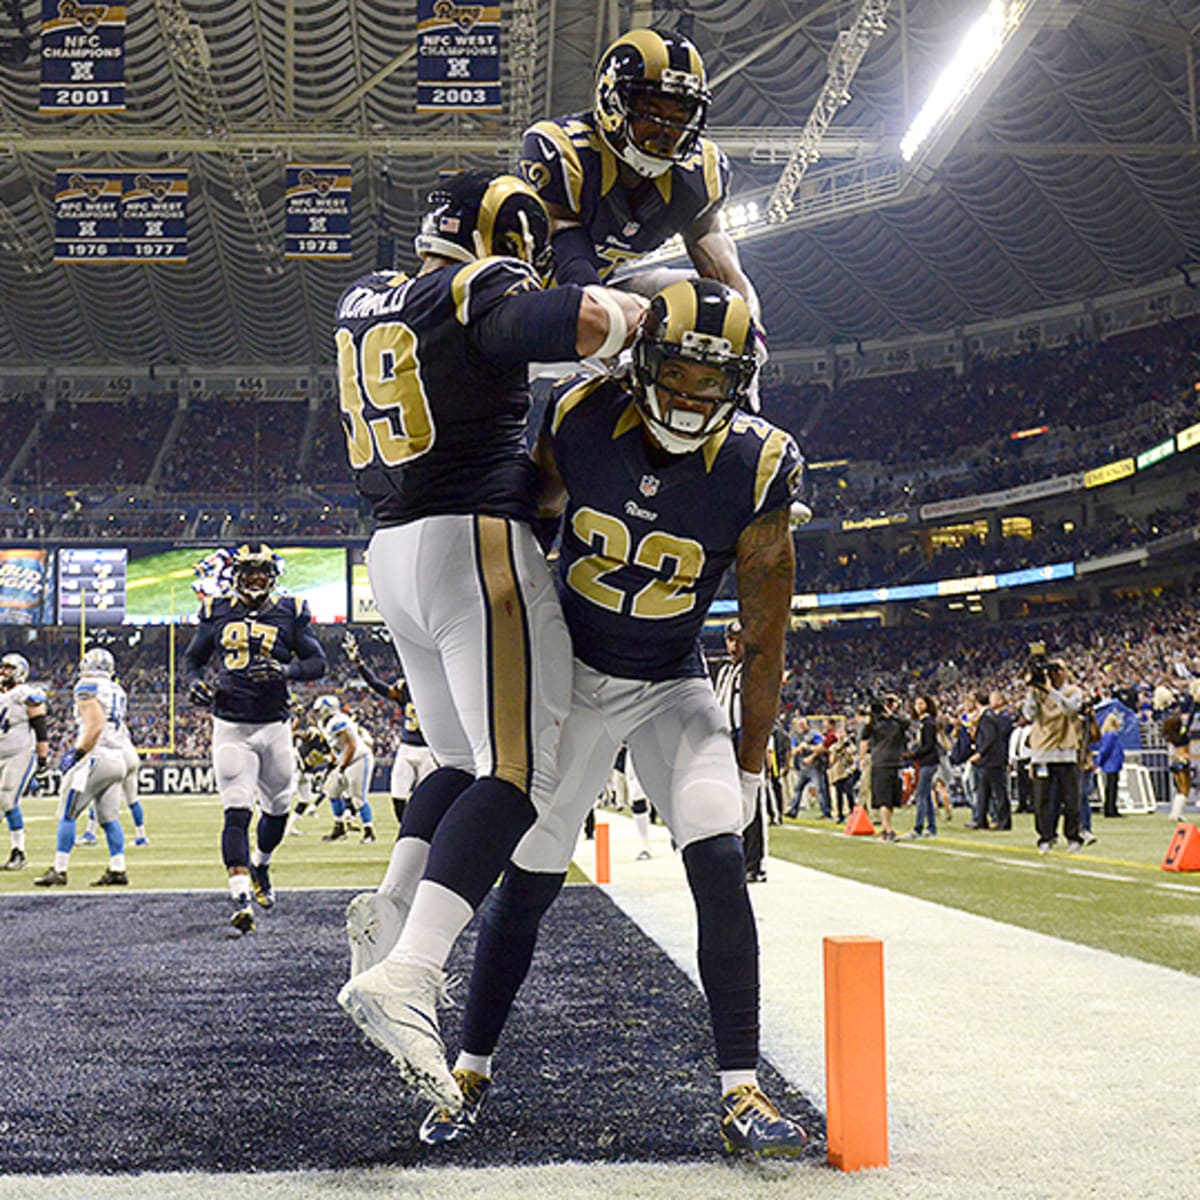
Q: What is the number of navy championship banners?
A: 5